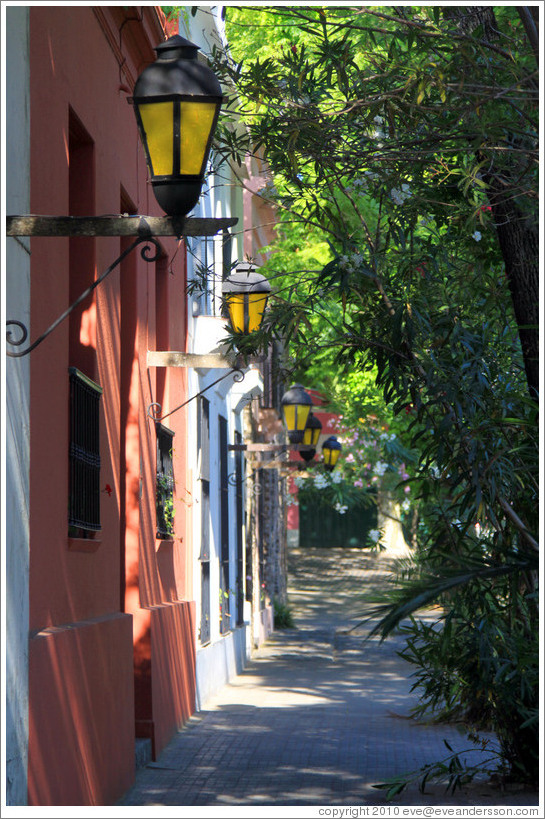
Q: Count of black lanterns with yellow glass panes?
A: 5